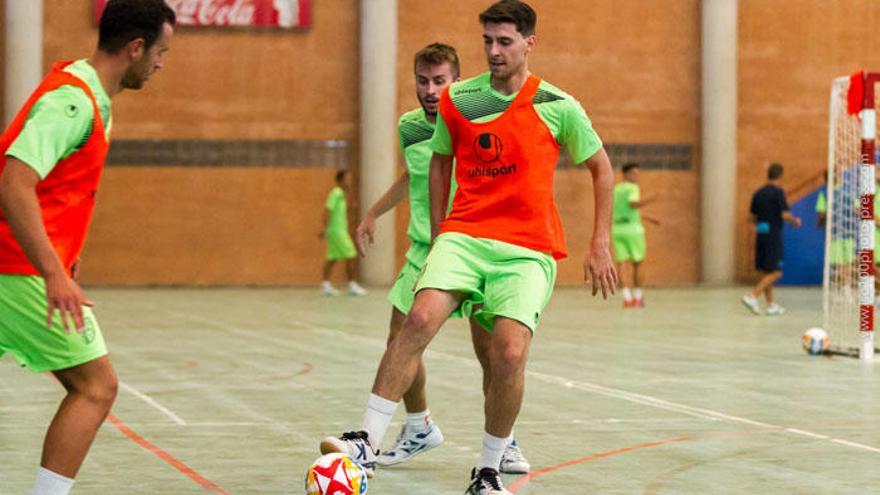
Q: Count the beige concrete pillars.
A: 3